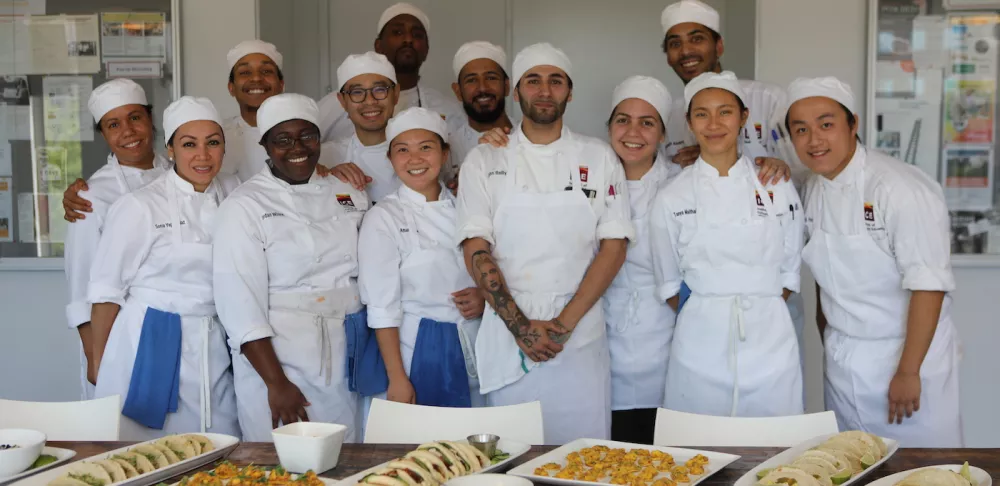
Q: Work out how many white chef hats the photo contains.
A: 13